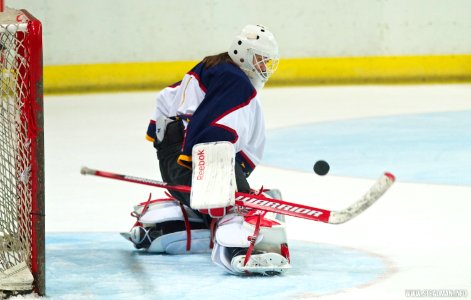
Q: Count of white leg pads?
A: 2